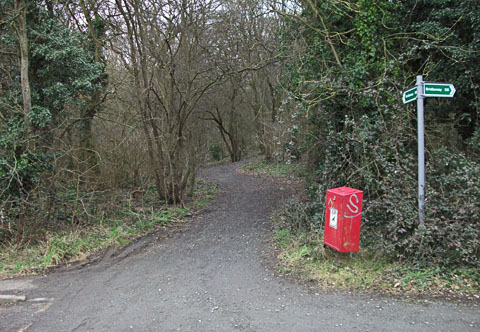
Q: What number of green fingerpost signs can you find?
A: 2